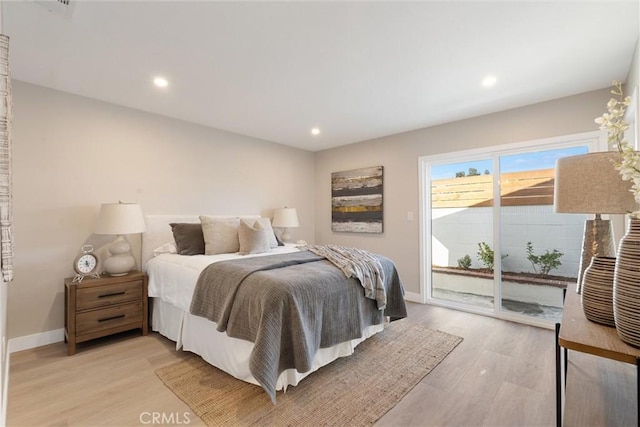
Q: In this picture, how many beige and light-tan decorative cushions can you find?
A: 3